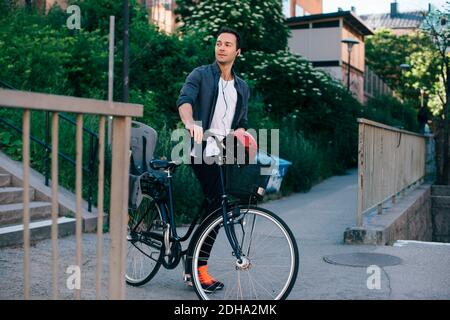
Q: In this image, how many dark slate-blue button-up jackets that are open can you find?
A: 1